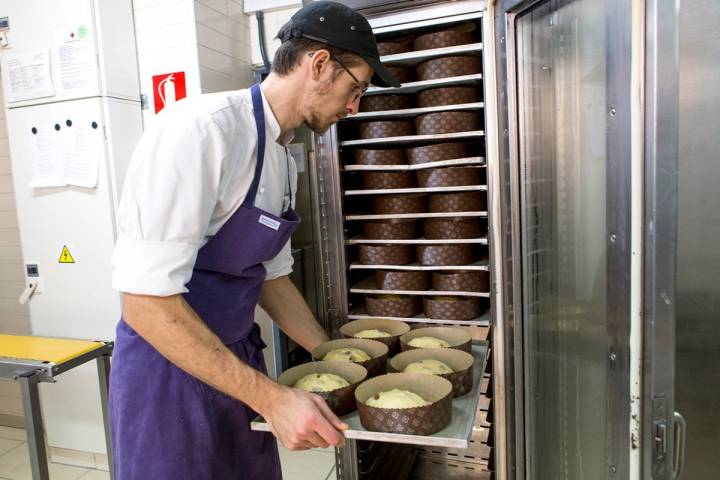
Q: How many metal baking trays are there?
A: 12